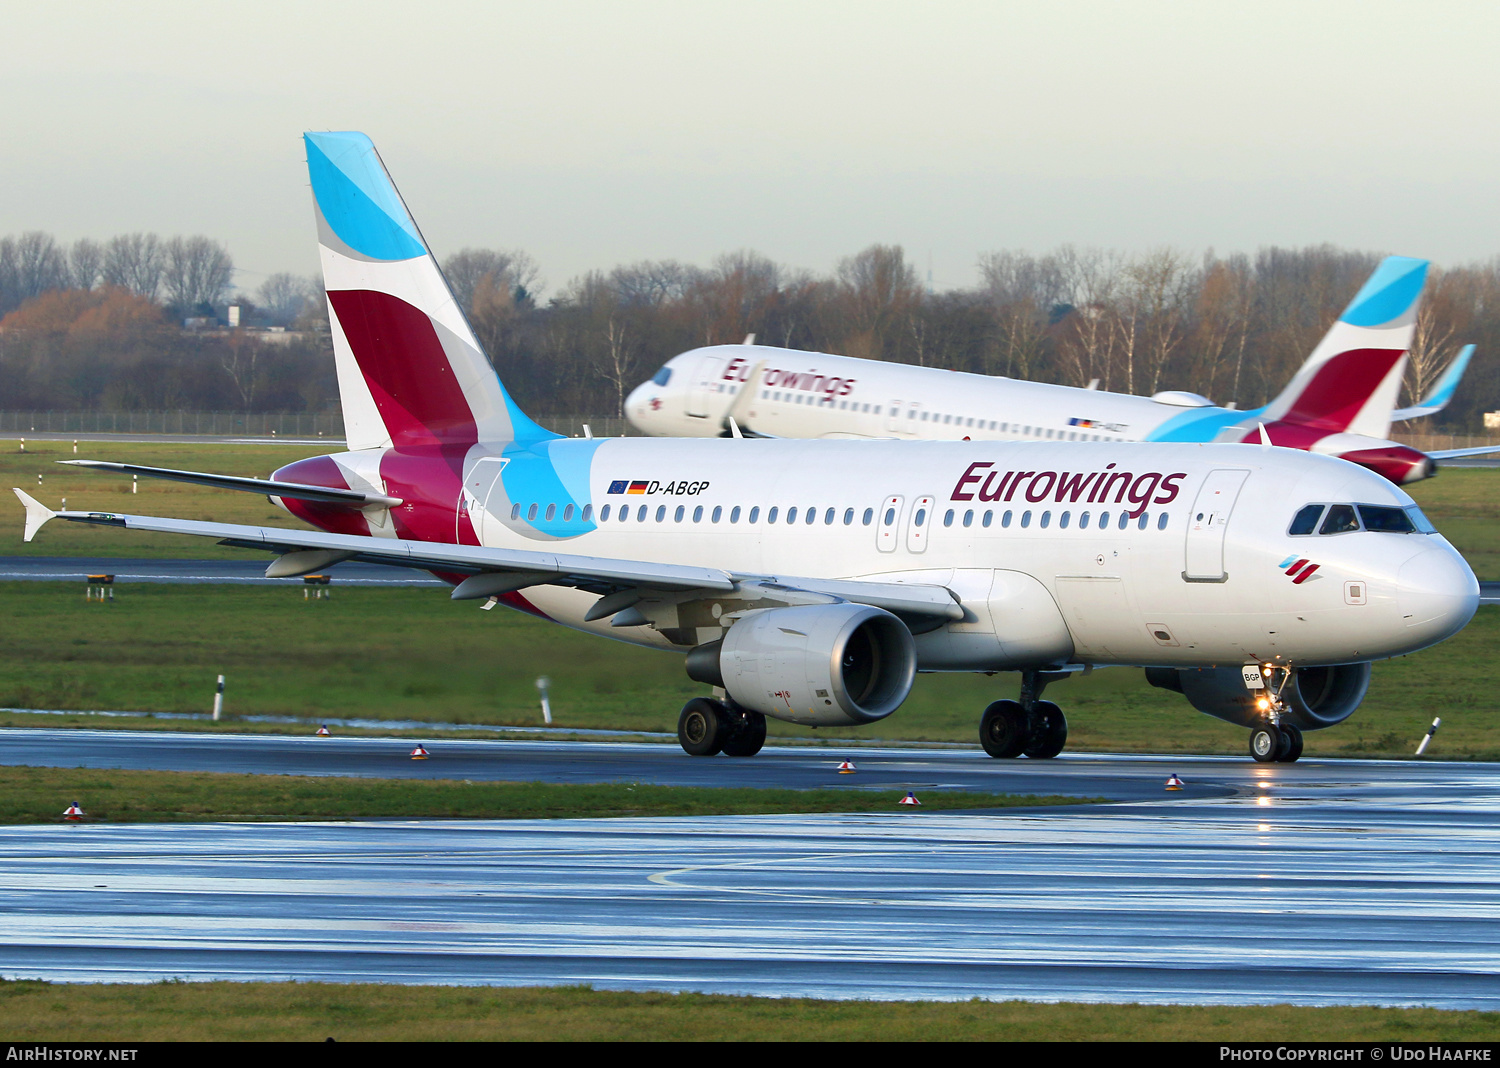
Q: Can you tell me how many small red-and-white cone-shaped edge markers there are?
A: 6